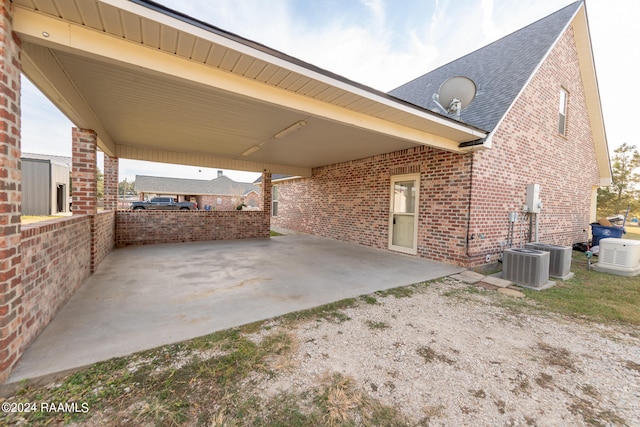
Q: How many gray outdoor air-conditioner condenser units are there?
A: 2